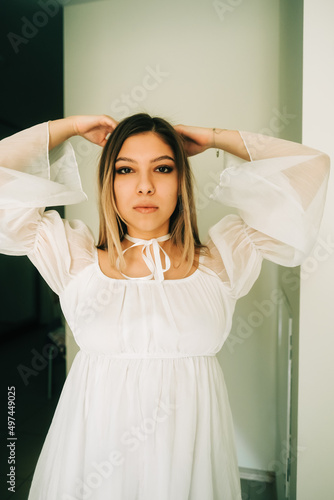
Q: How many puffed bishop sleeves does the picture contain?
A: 2